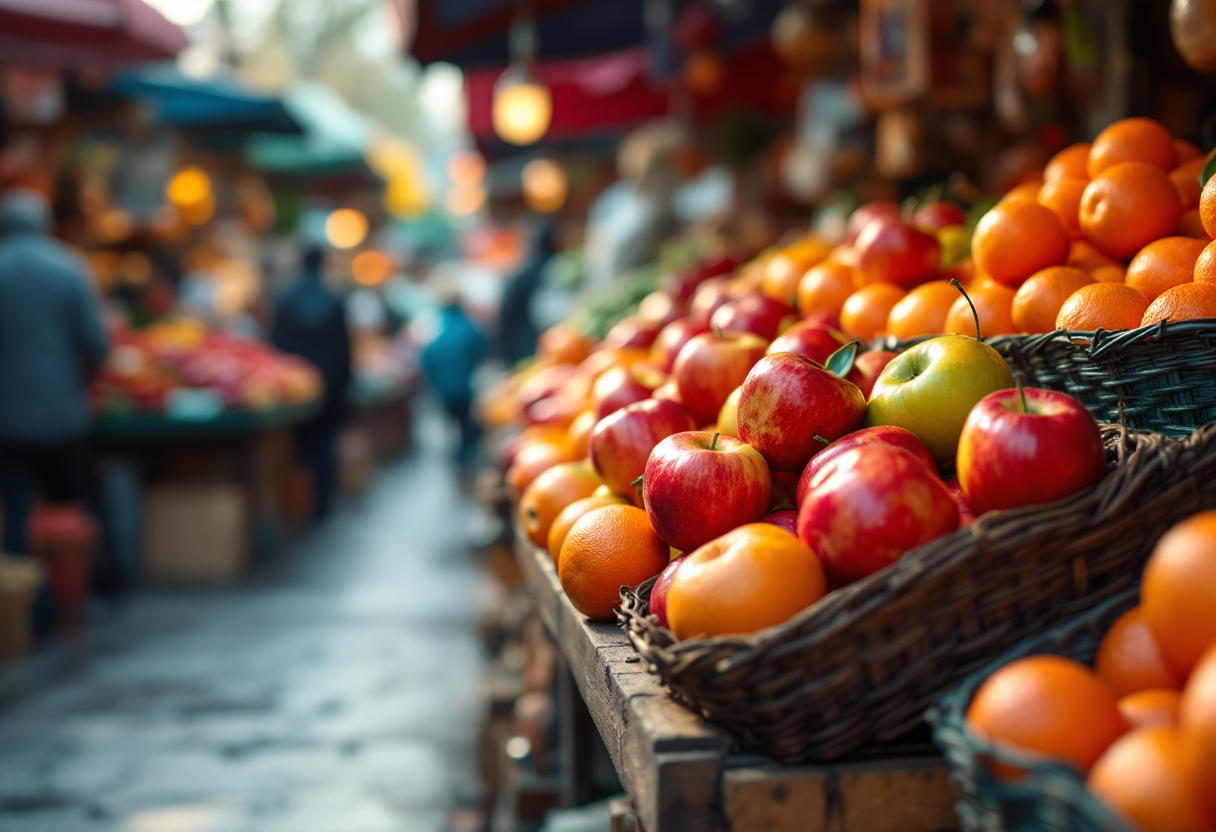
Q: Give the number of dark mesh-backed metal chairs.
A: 0